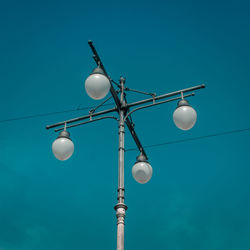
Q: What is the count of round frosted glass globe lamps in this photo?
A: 4